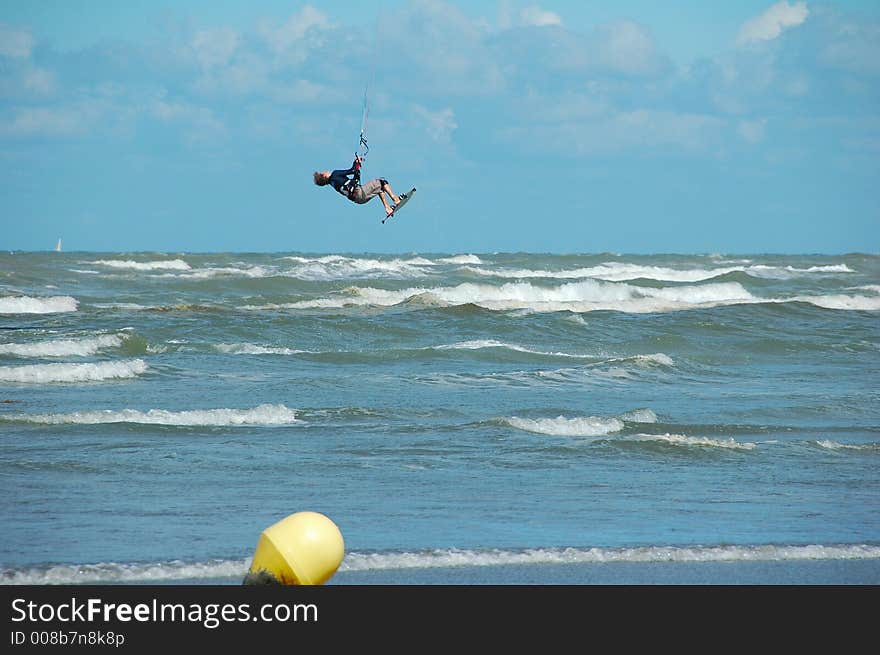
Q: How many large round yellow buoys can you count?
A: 1